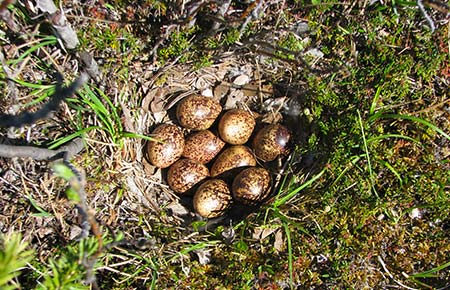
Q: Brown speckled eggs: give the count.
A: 9